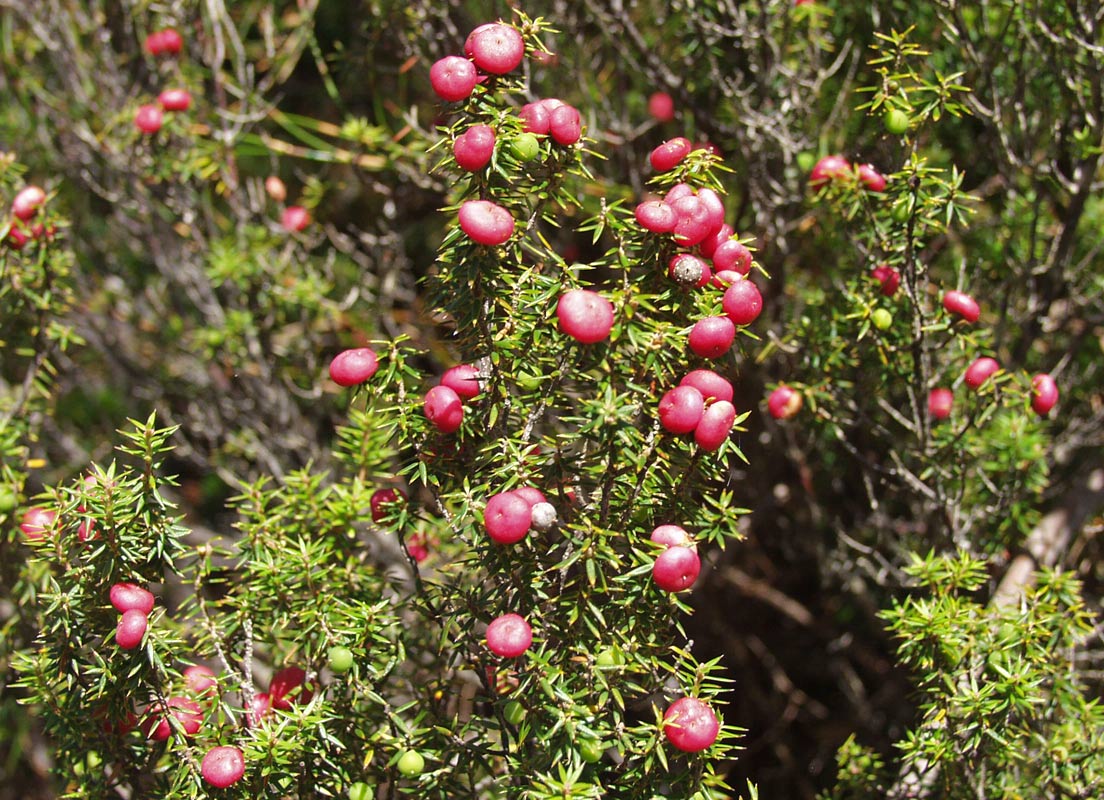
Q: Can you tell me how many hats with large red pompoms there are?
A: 0